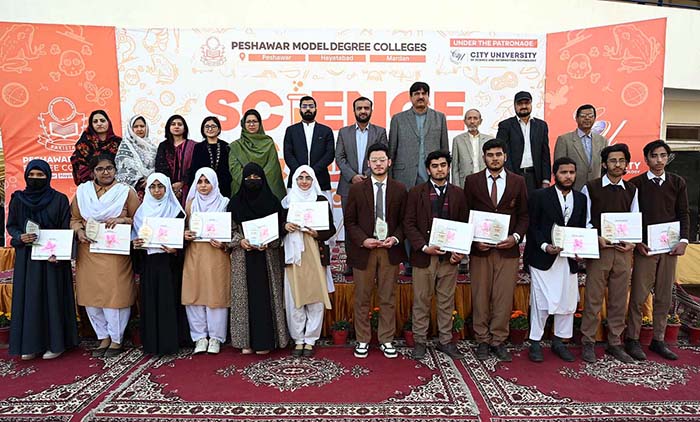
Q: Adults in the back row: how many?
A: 11